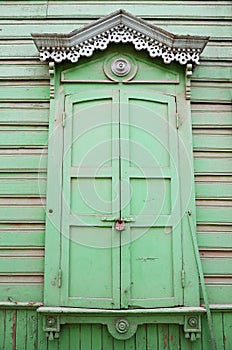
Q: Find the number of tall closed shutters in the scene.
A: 2